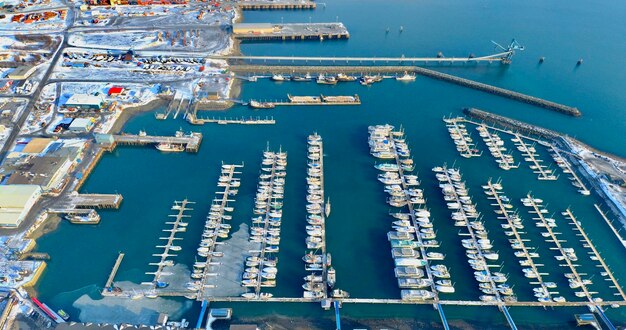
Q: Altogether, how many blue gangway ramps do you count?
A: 5